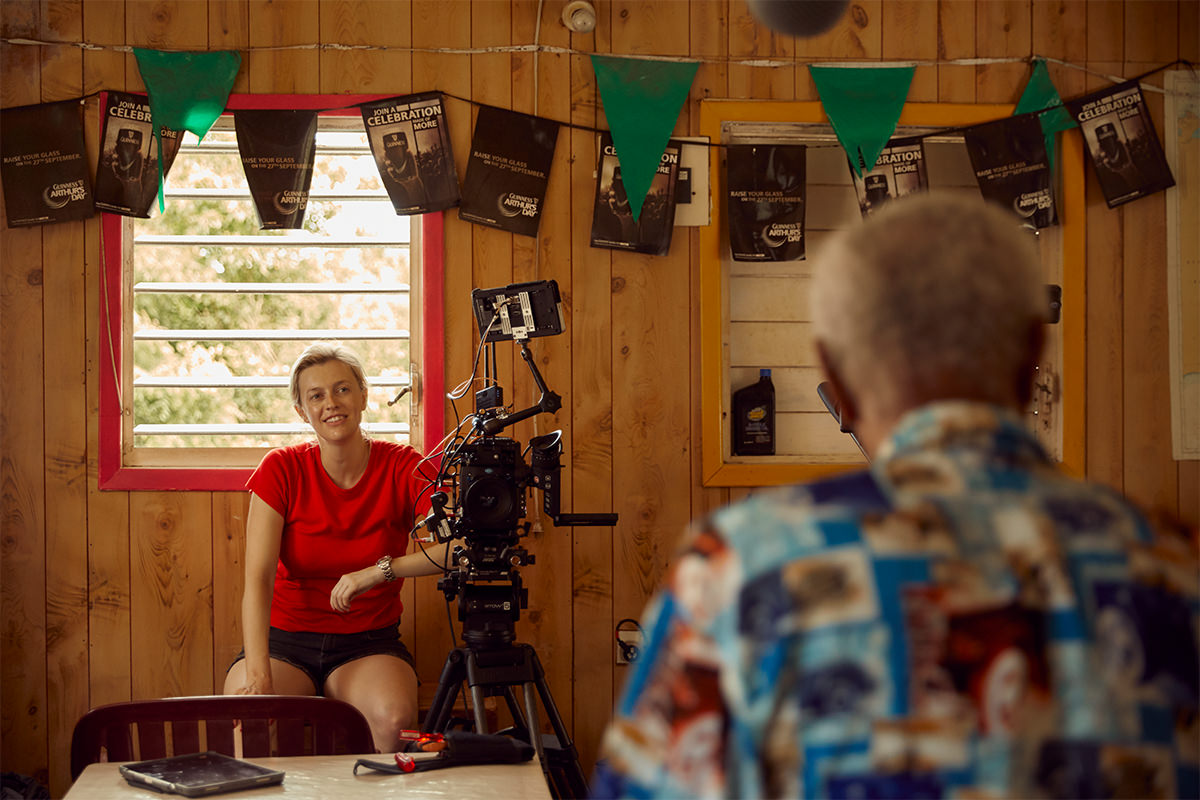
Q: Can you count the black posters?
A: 10